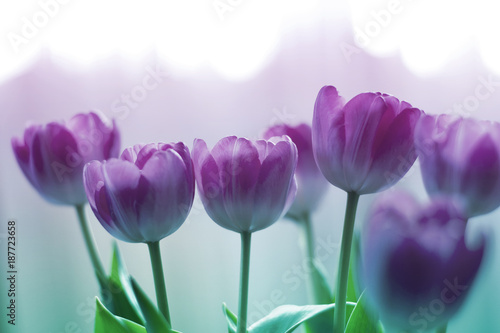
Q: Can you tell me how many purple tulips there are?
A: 7